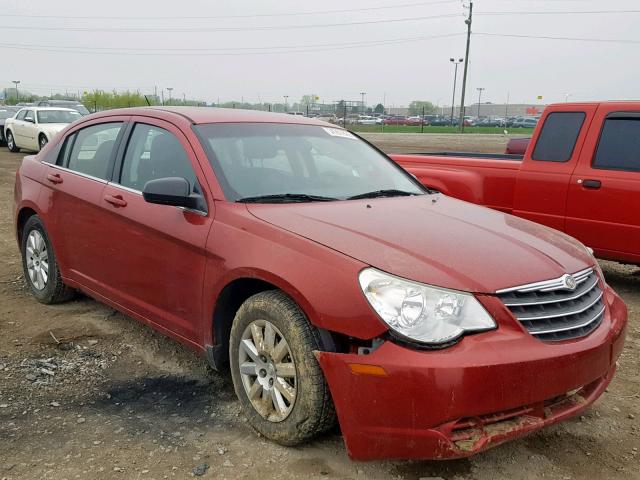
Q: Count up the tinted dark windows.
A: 2